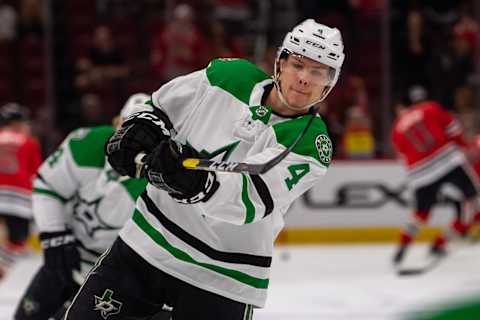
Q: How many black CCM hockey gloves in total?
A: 3